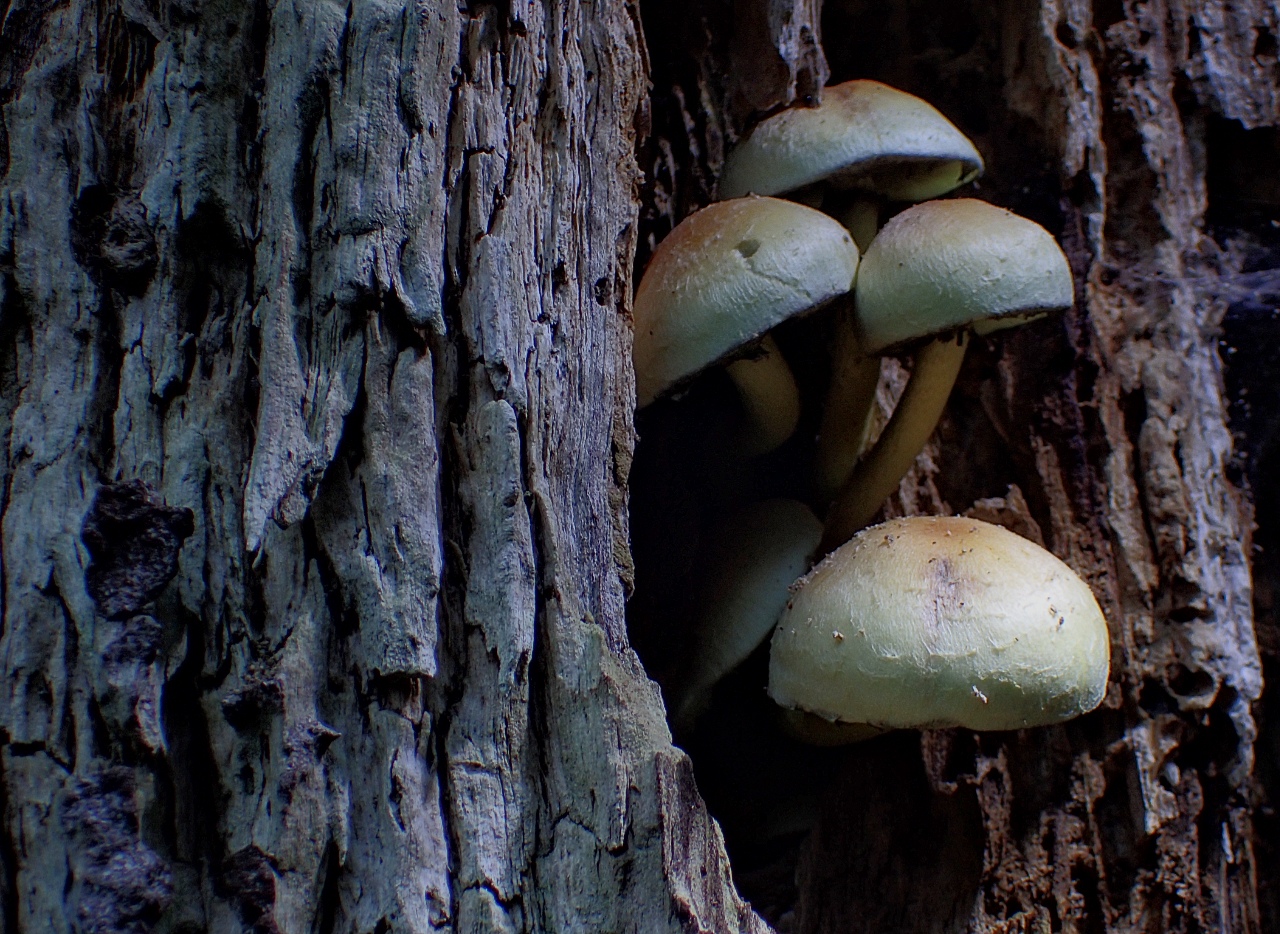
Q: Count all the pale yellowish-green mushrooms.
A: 5